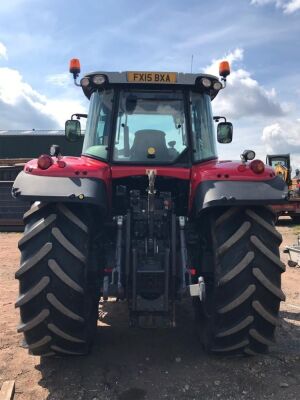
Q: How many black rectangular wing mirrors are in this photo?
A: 2